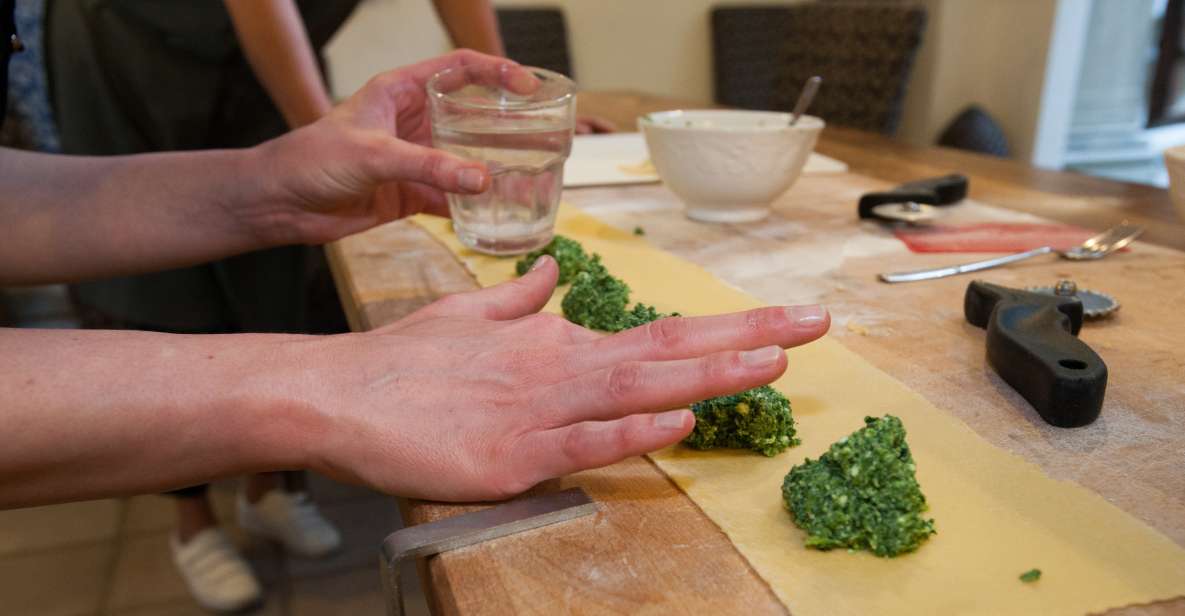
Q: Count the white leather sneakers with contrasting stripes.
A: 2